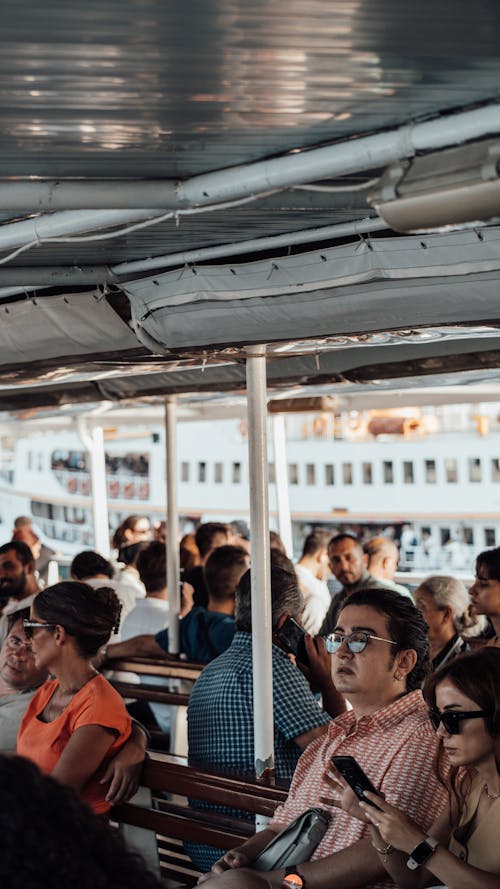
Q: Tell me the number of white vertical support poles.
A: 4